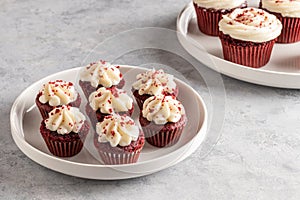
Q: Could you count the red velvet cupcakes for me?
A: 10